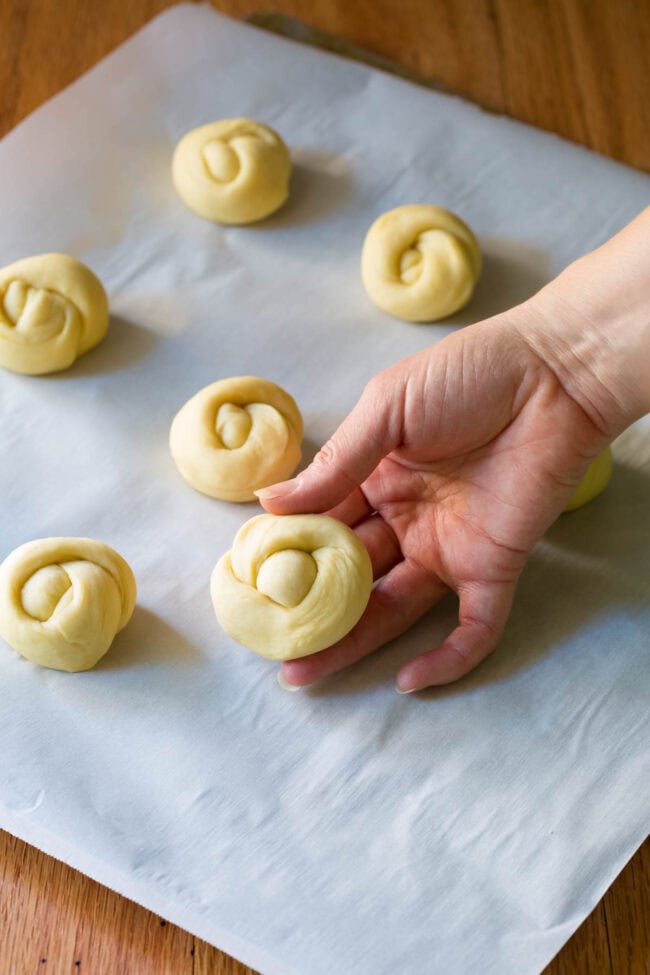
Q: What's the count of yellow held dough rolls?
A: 1